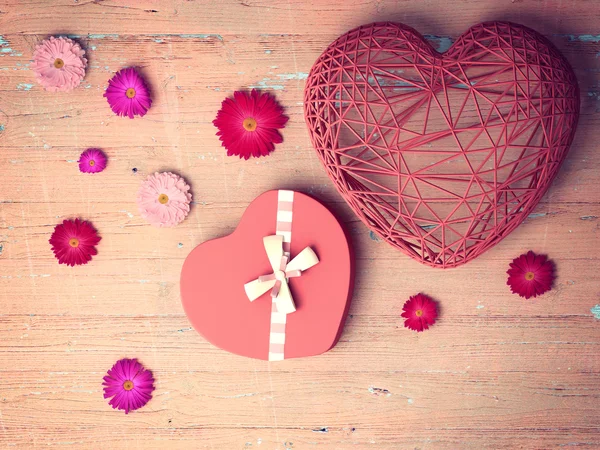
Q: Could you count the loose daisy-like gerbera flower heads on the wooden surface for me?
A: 9